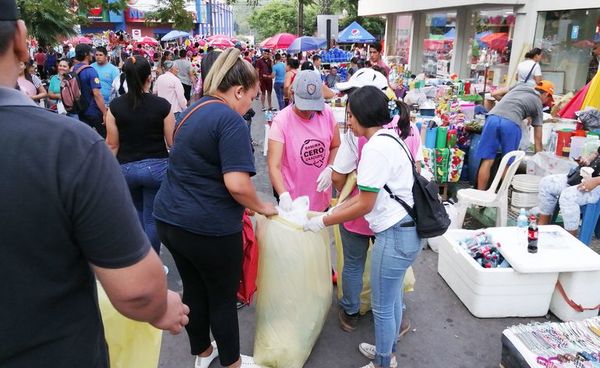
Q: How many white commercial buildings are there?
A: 1